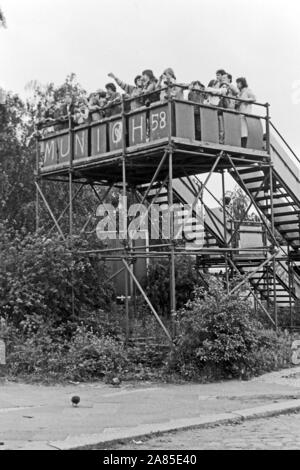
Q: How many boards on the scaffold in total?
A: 11